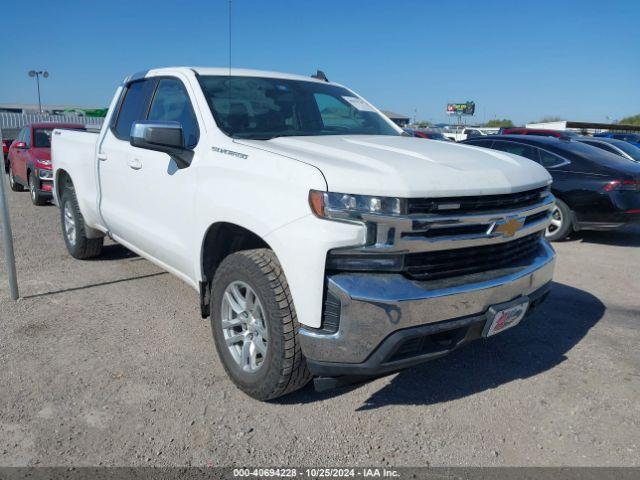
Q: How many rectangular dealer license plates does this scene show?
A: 1